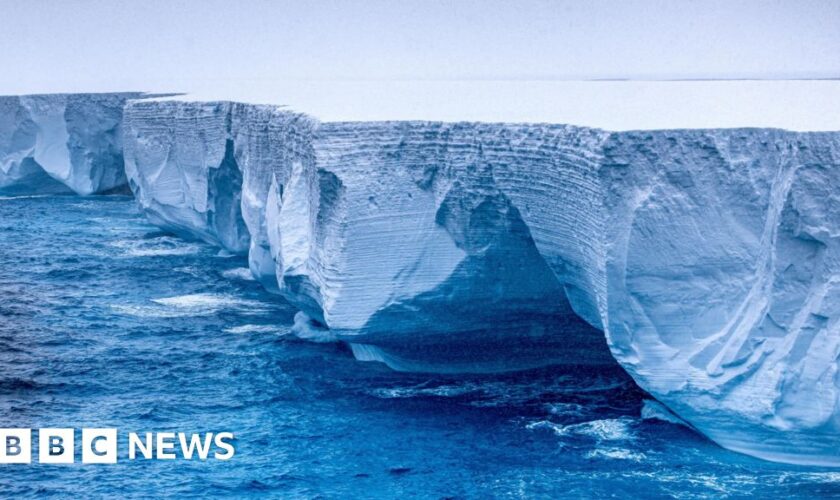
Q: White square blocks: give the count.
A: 3